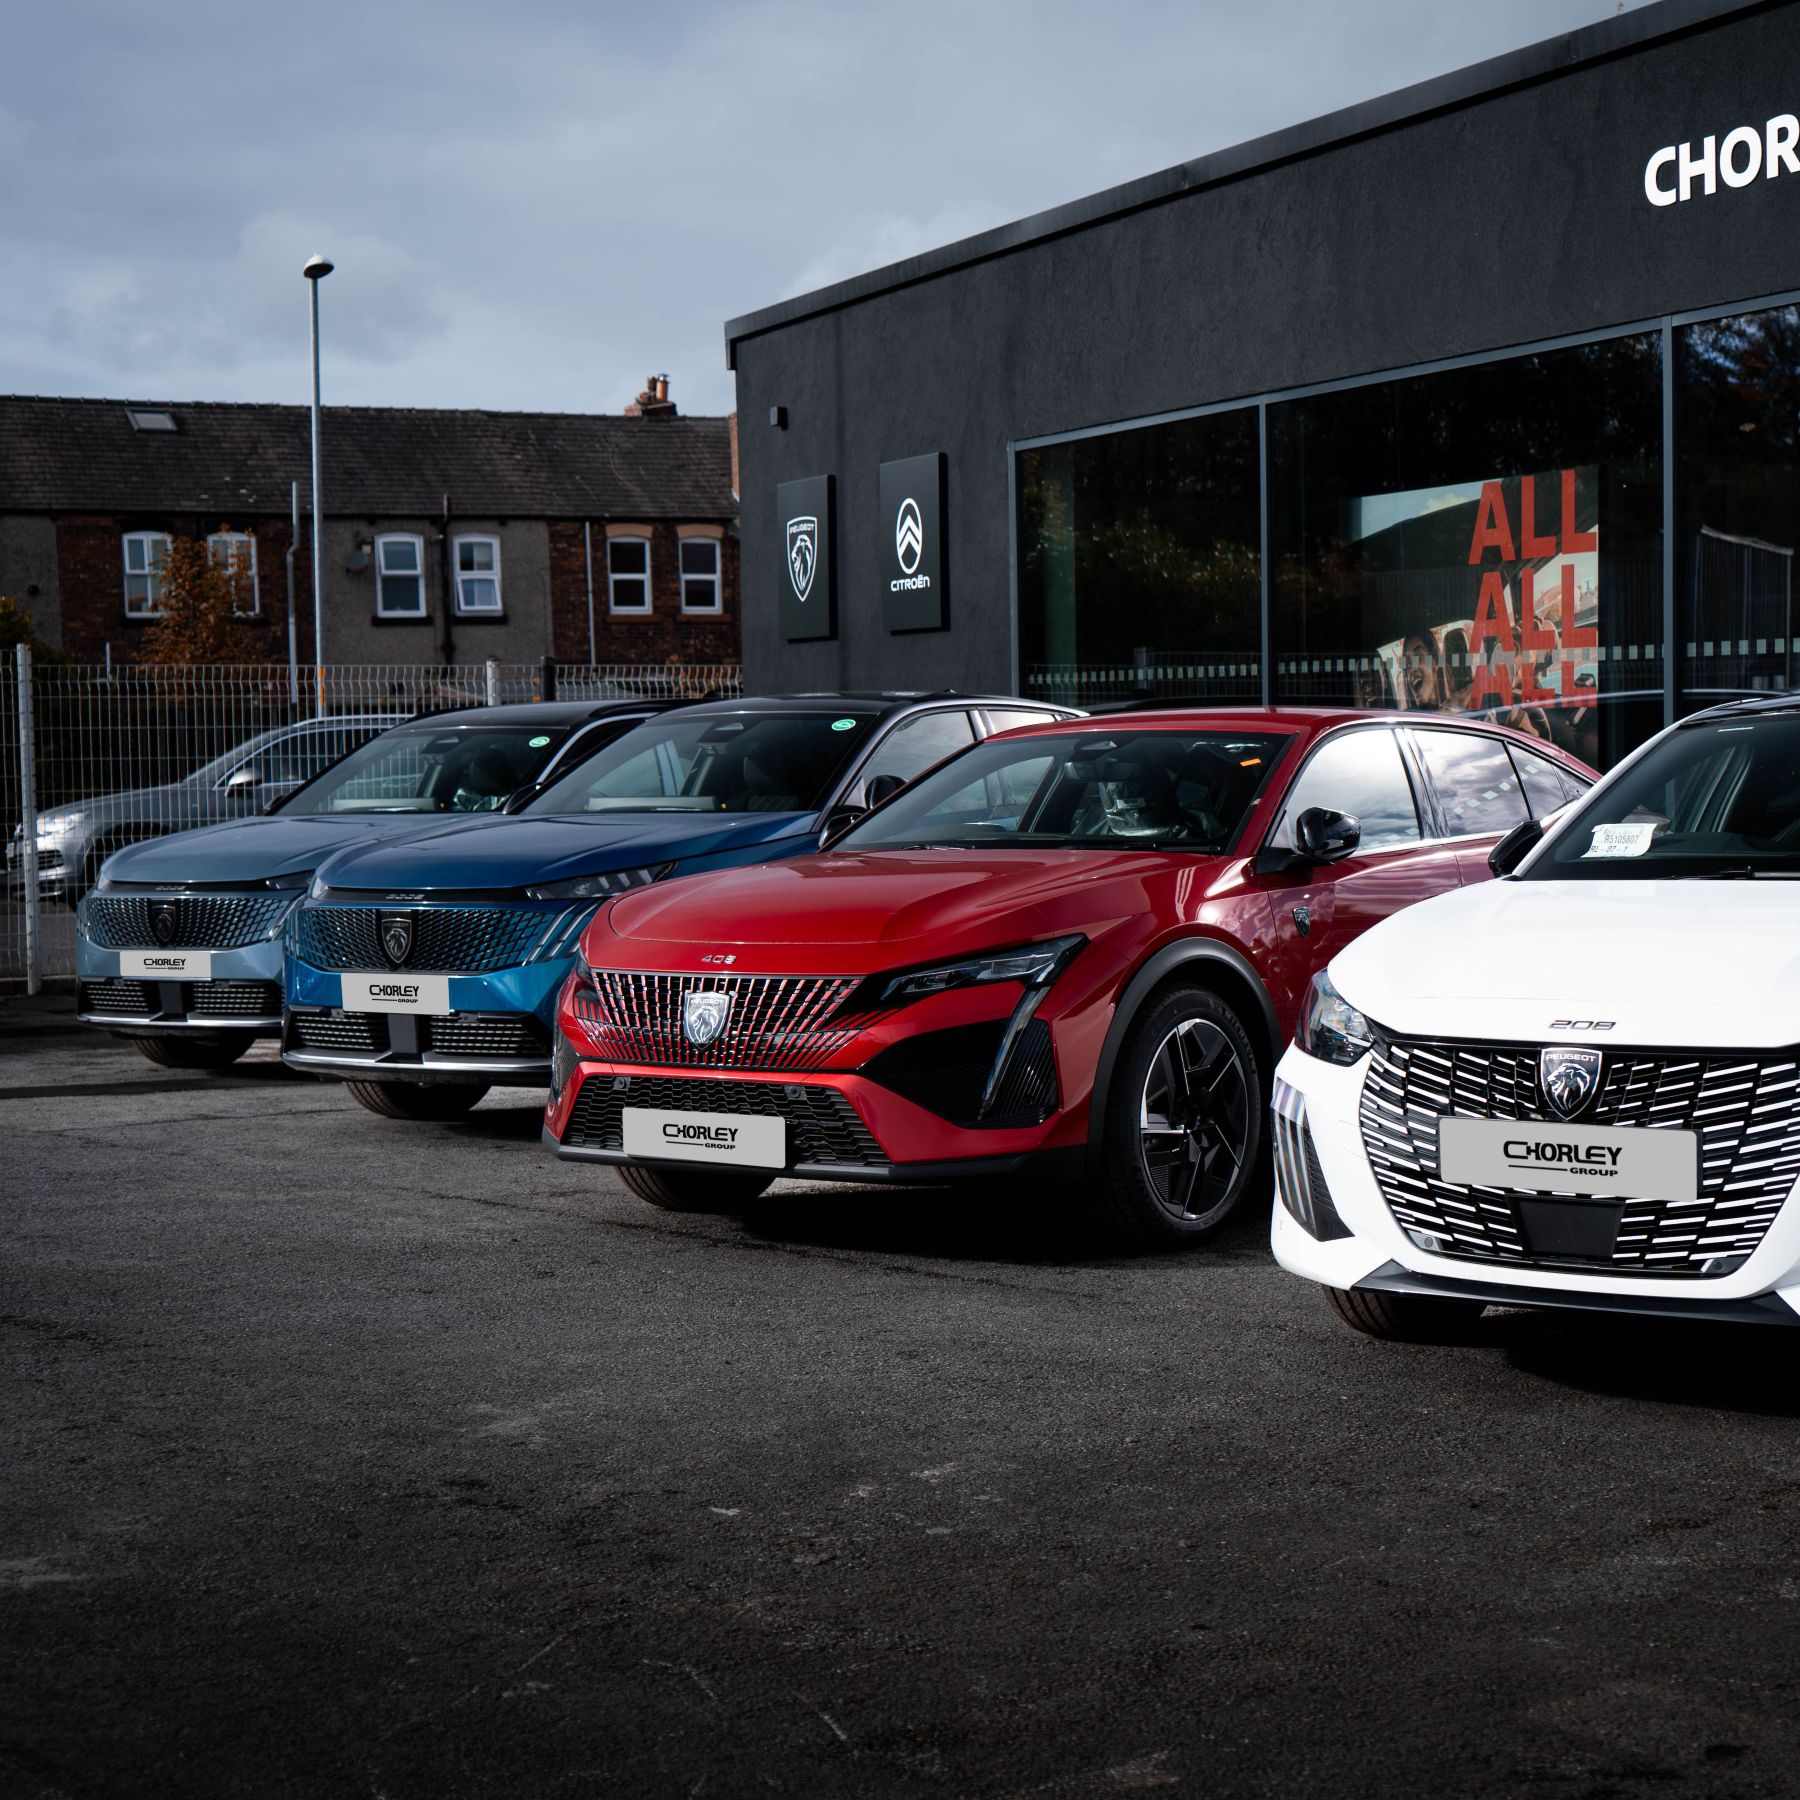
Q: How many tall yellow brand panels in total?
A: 0